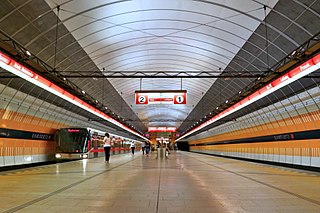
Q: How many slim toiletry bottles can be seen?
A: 0